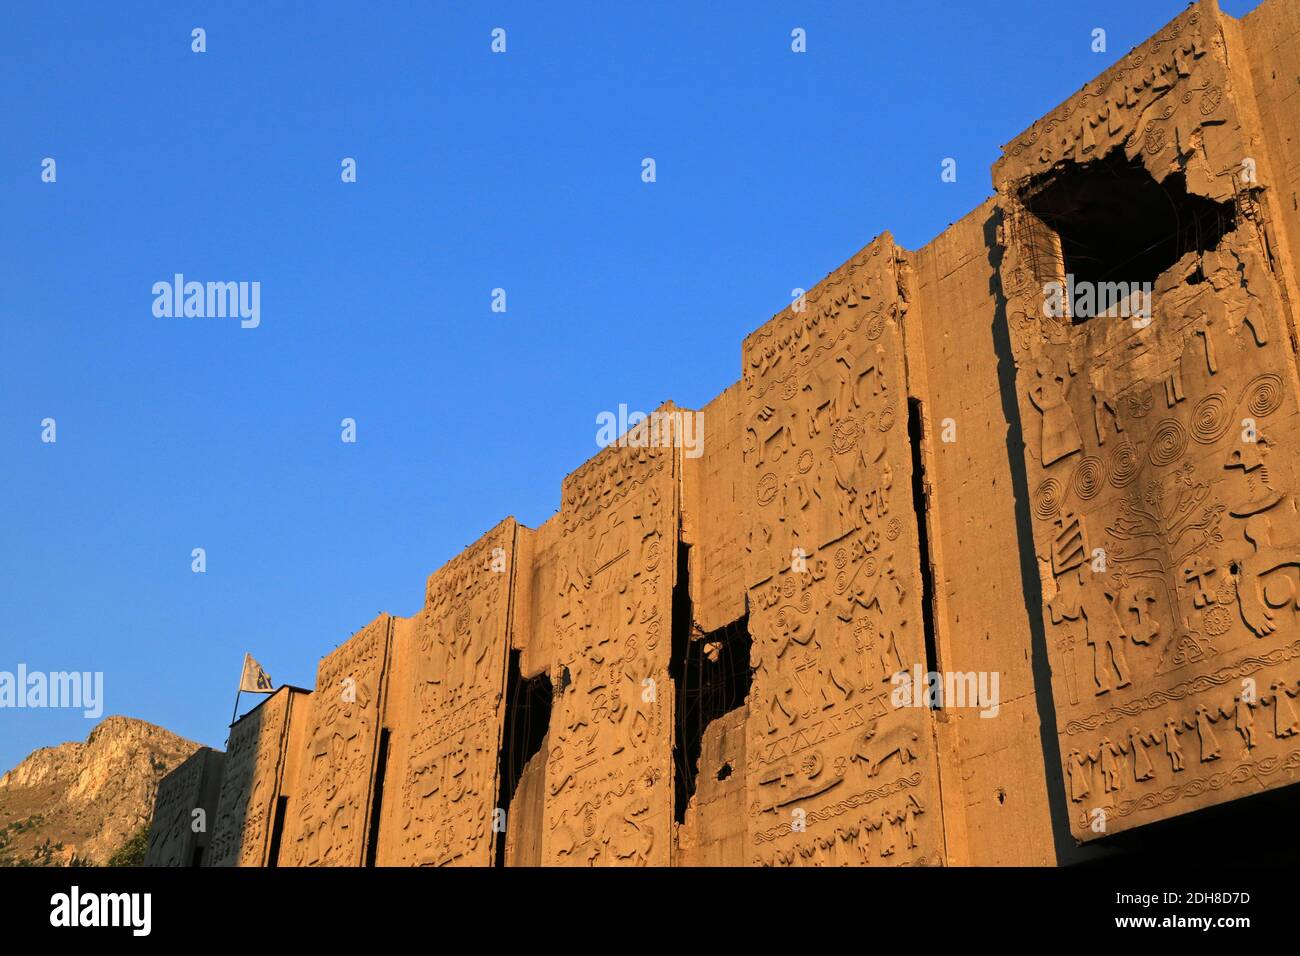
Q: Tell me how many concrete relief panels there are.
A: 7